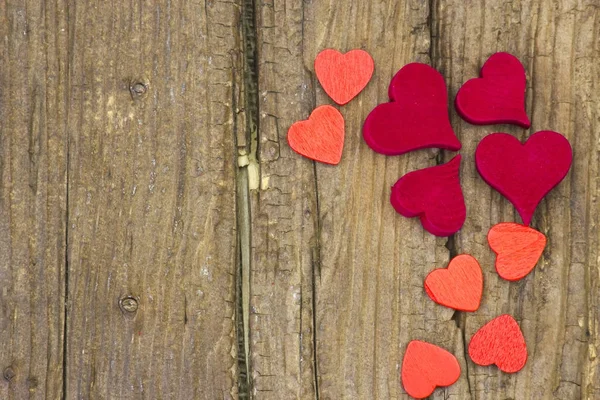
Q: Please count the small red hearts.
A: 6